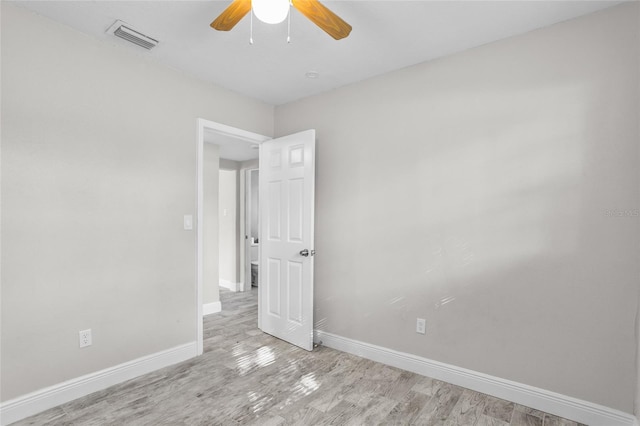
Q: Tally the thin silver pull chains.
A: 2